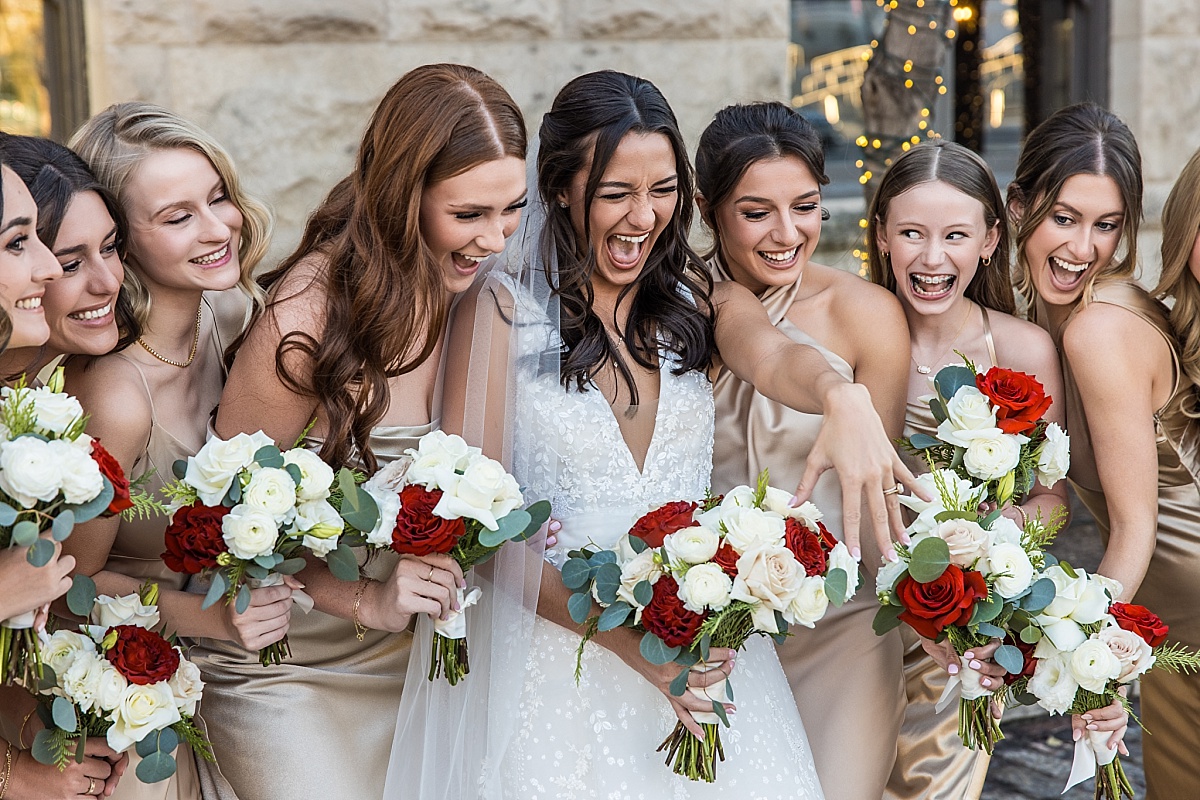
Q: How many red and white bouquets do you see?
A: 8